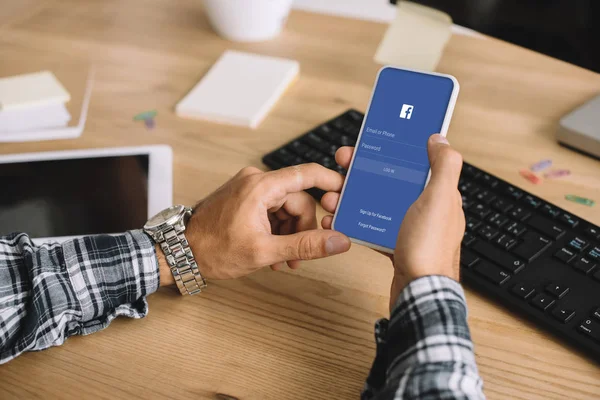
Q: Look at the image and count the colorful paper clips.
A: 6